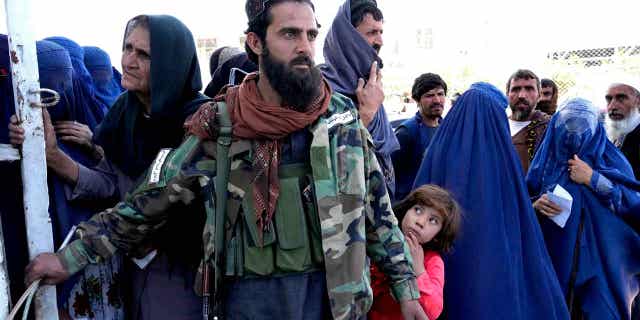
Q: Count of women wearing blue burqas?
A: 5